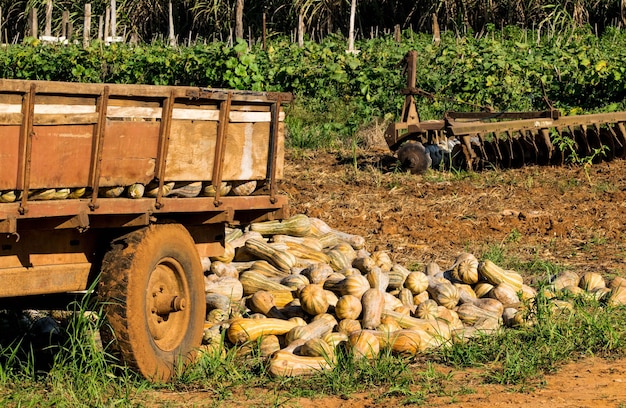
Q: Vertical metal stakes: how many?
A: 5